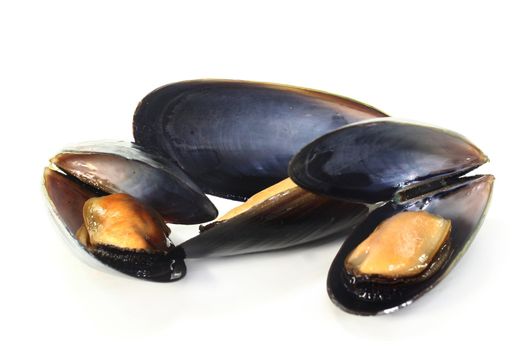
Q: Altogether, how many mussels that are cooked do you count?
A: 3